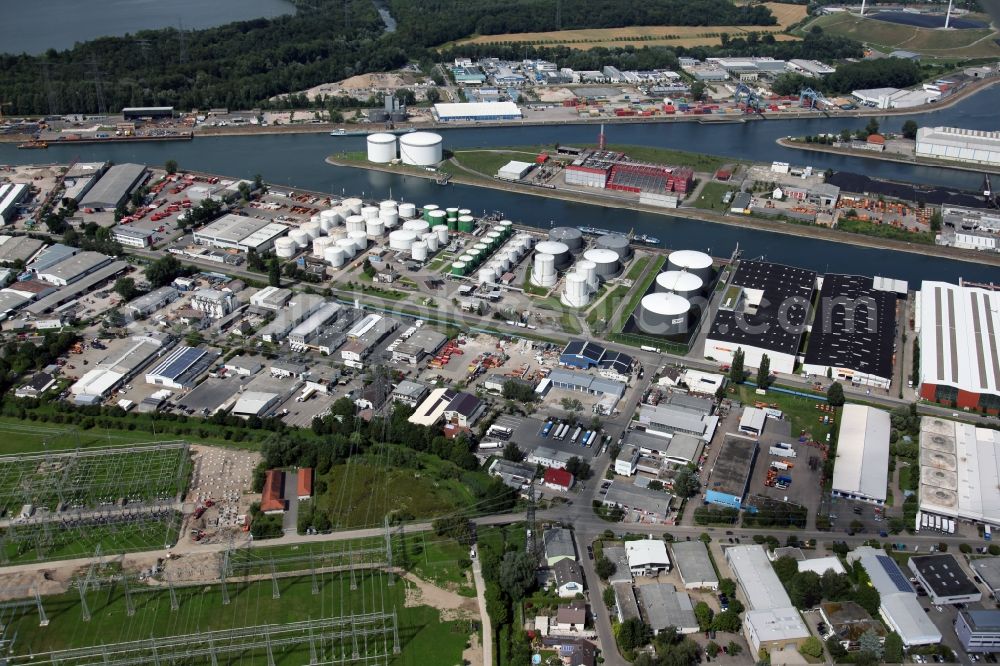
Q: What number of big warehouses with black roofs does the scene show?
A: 2